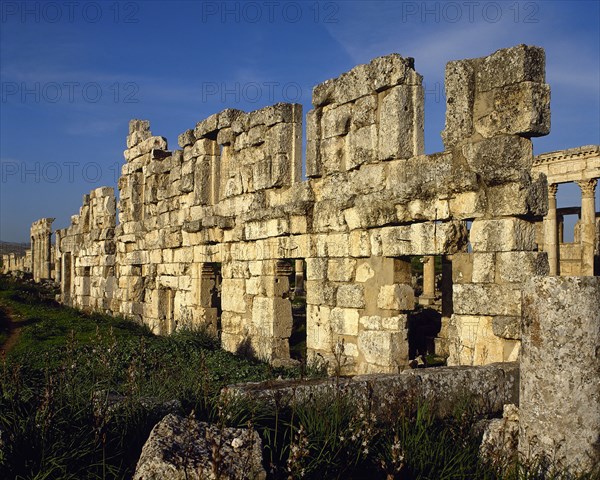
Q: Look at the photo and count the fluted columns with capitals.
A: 2